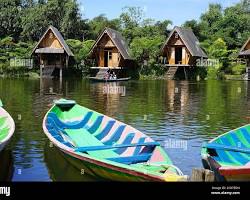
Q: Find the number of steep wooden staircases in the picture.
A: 3